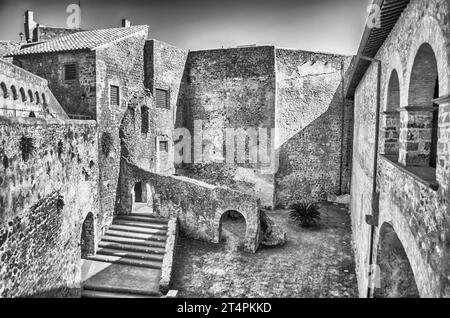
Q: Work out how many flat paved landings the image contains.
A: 1